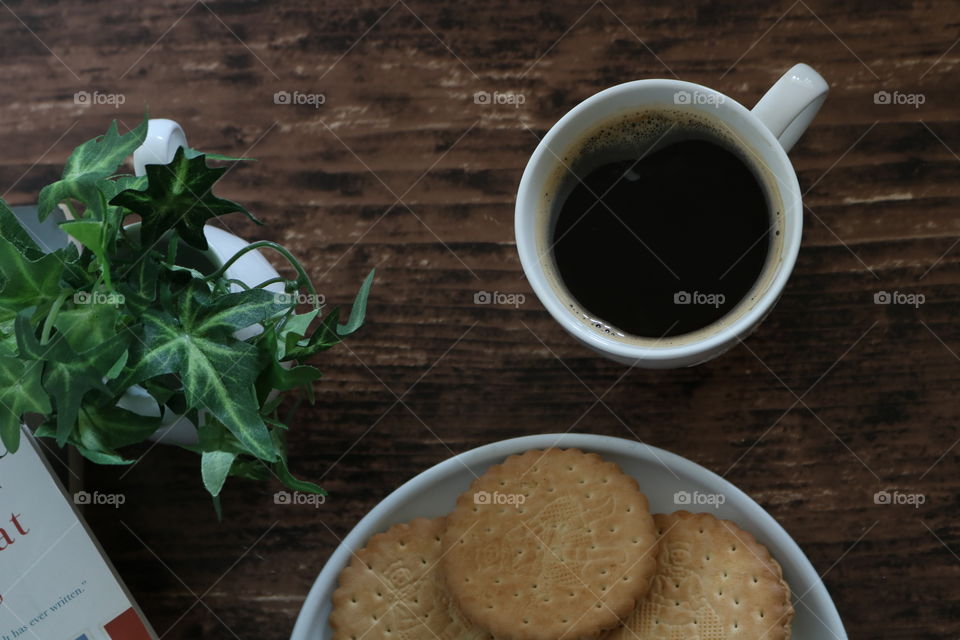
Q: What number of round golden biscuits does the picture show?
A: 3